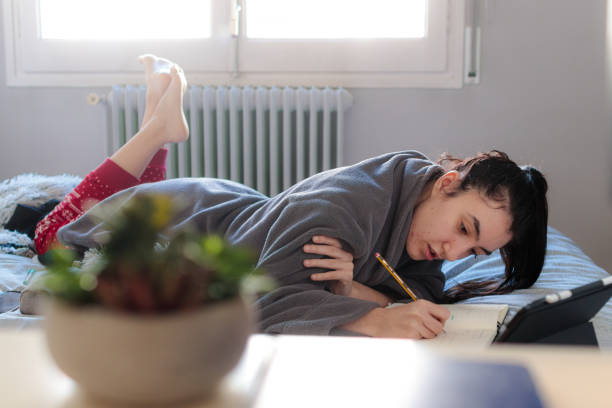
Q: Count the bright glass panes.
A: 2